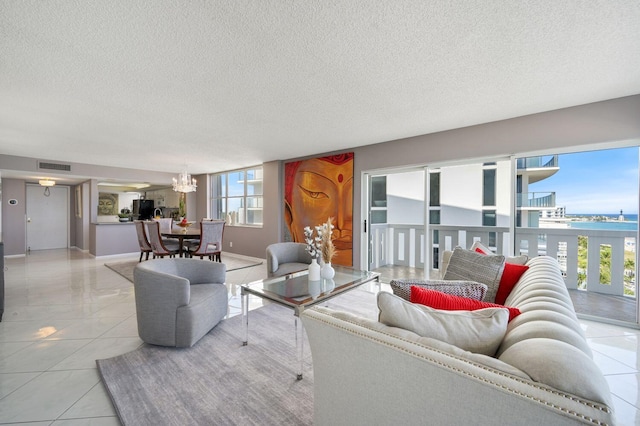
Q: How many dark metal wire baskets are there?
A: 0